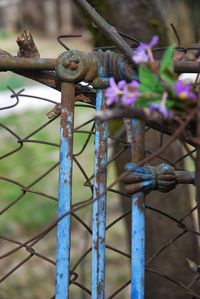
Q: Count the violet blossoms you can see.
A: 5